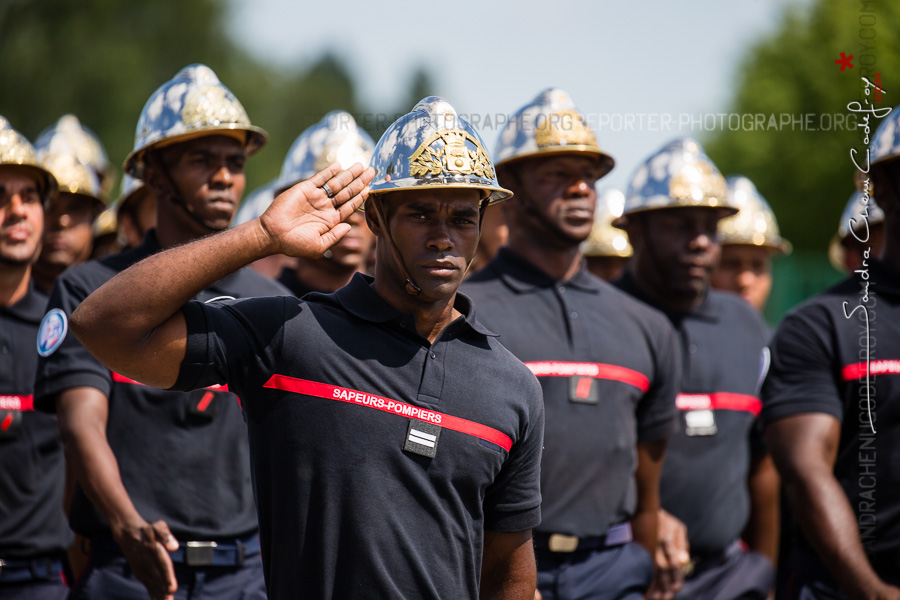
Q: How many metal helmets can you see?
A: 15